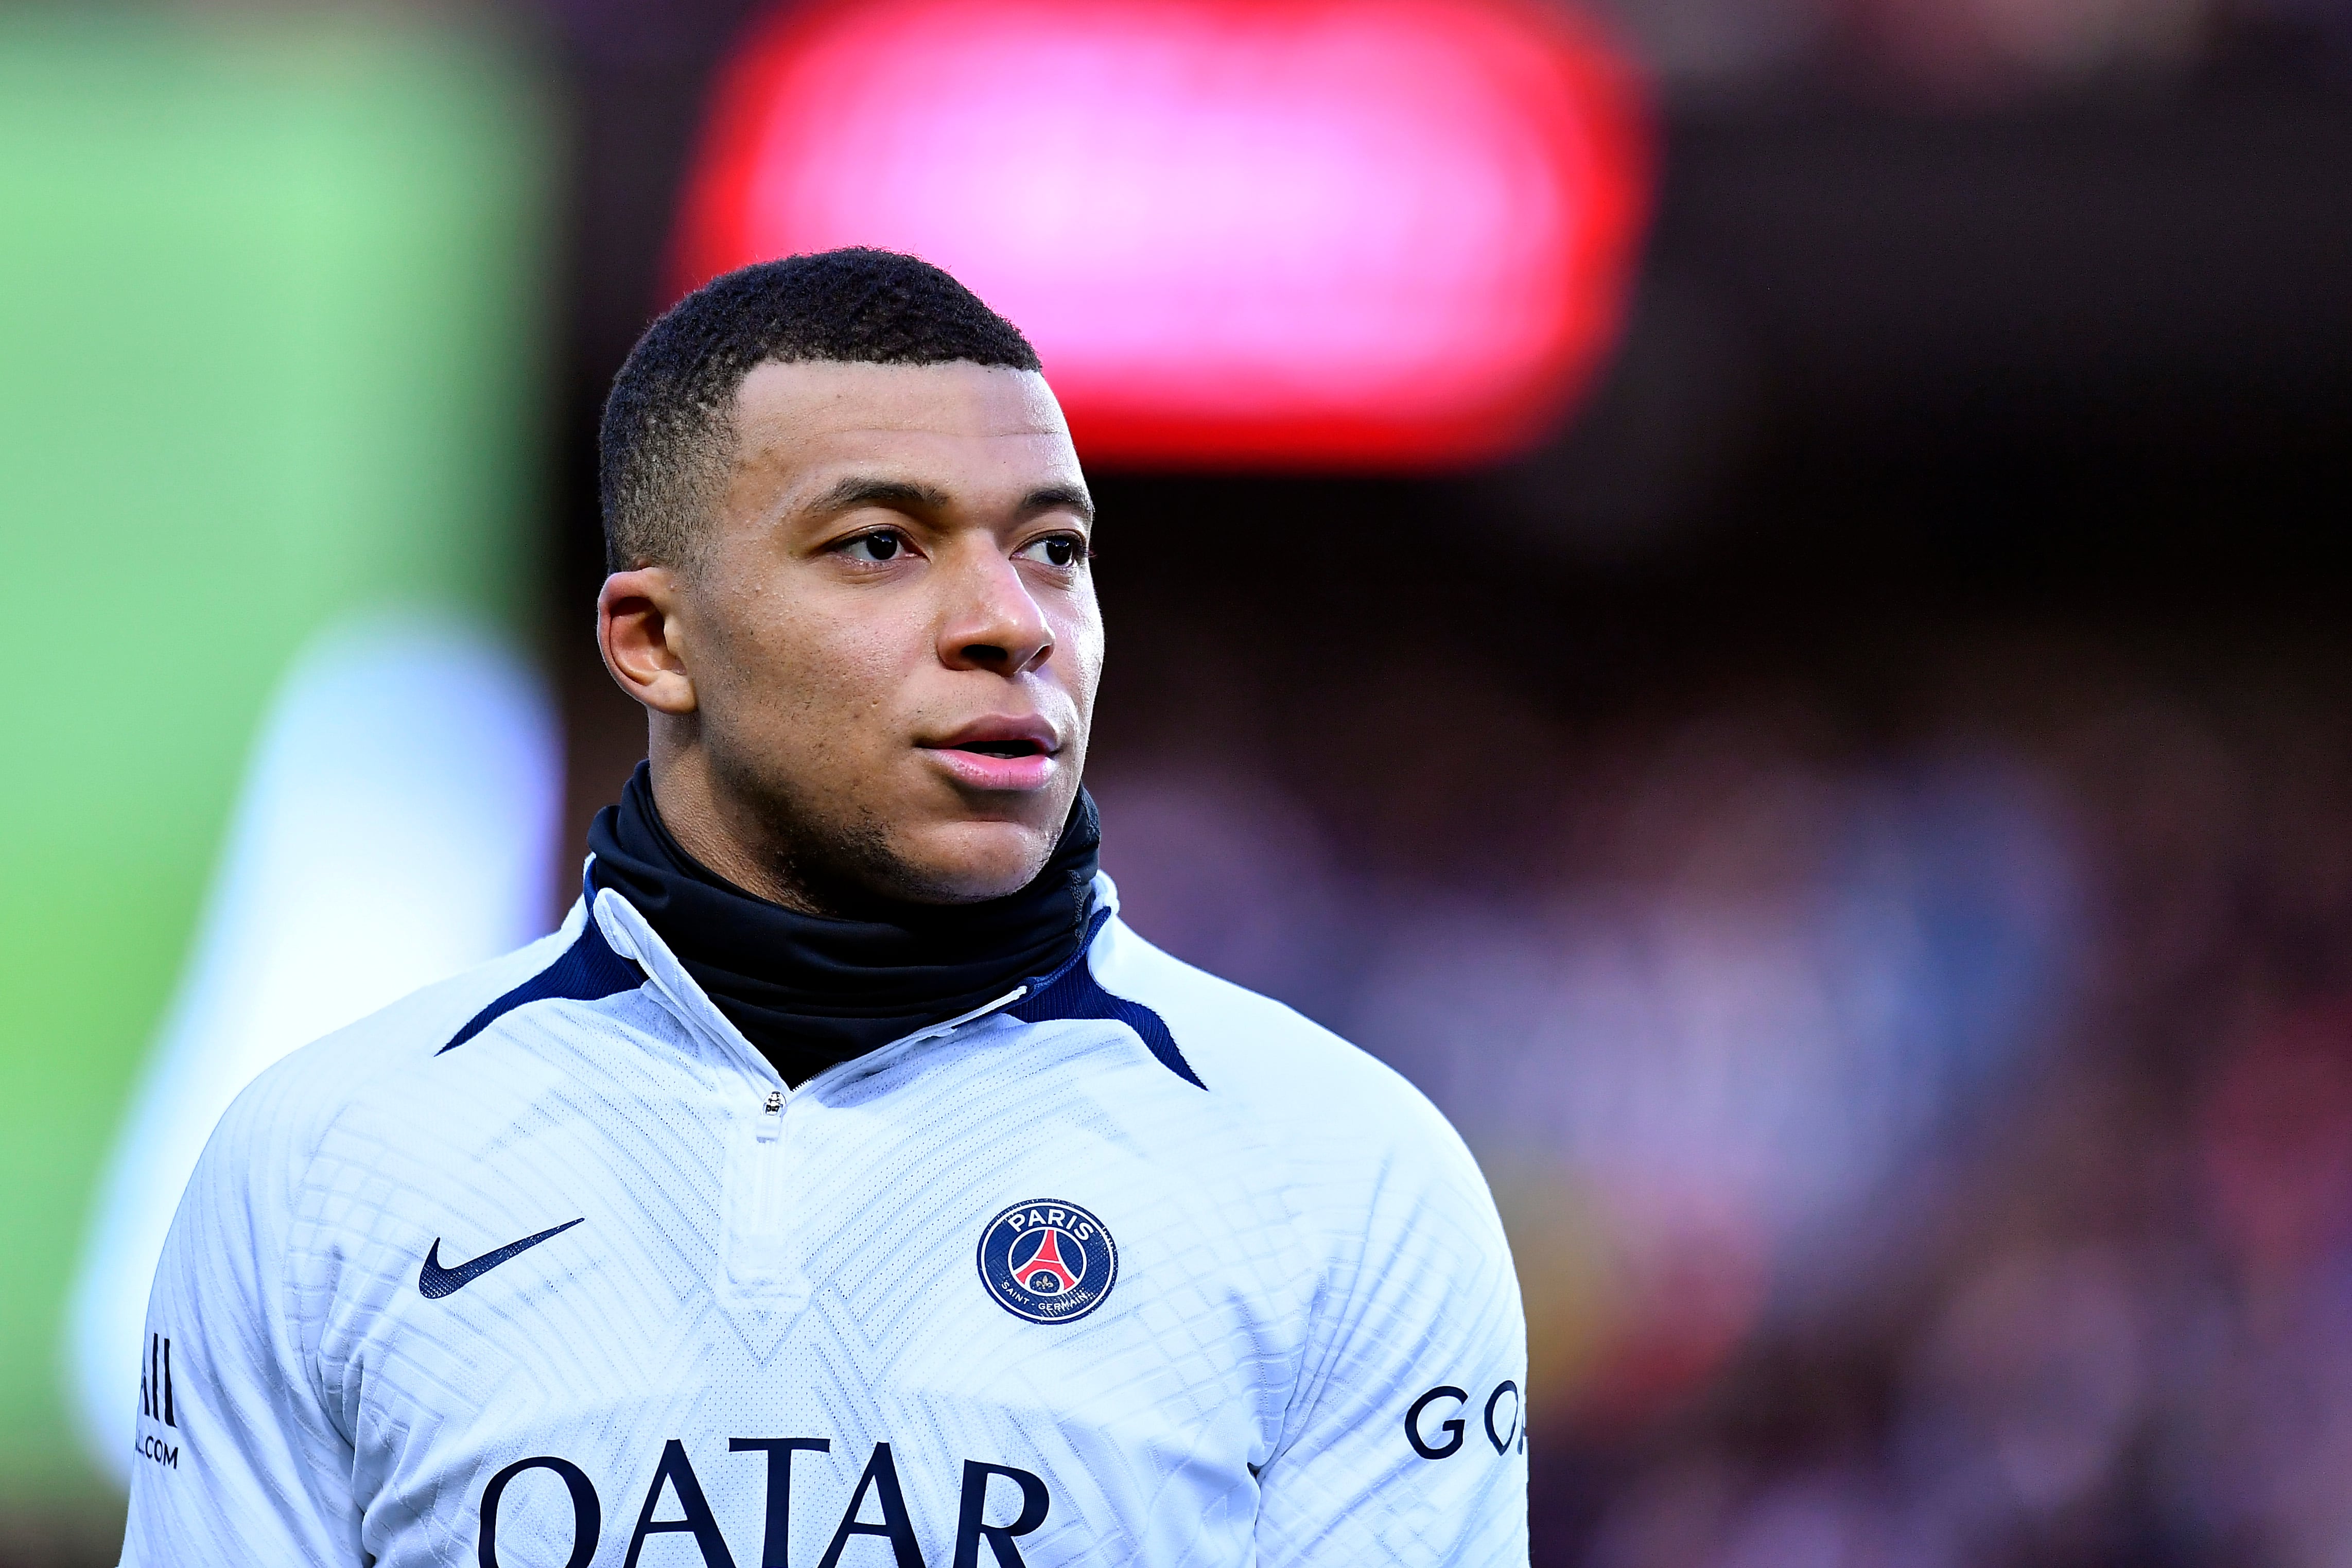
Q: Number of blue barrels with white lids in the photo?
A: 0